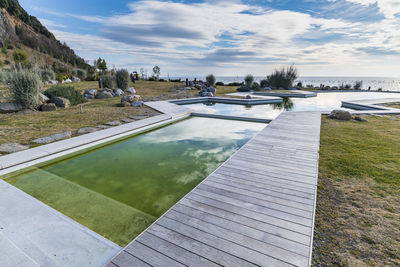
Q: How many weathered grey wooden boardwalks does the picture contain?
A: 1